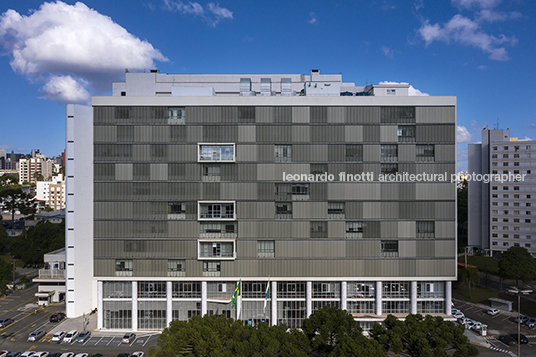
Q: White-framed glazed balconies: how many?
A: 3